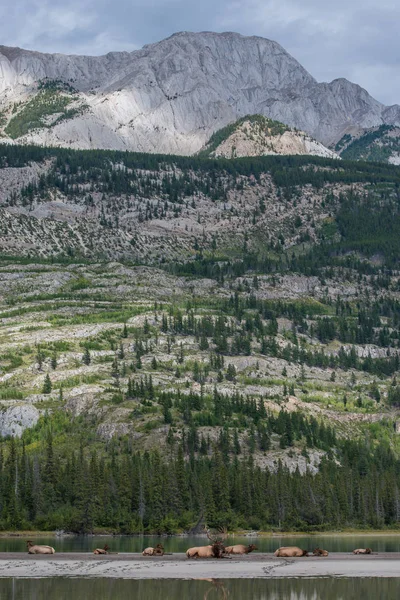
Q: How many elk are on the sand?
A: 8